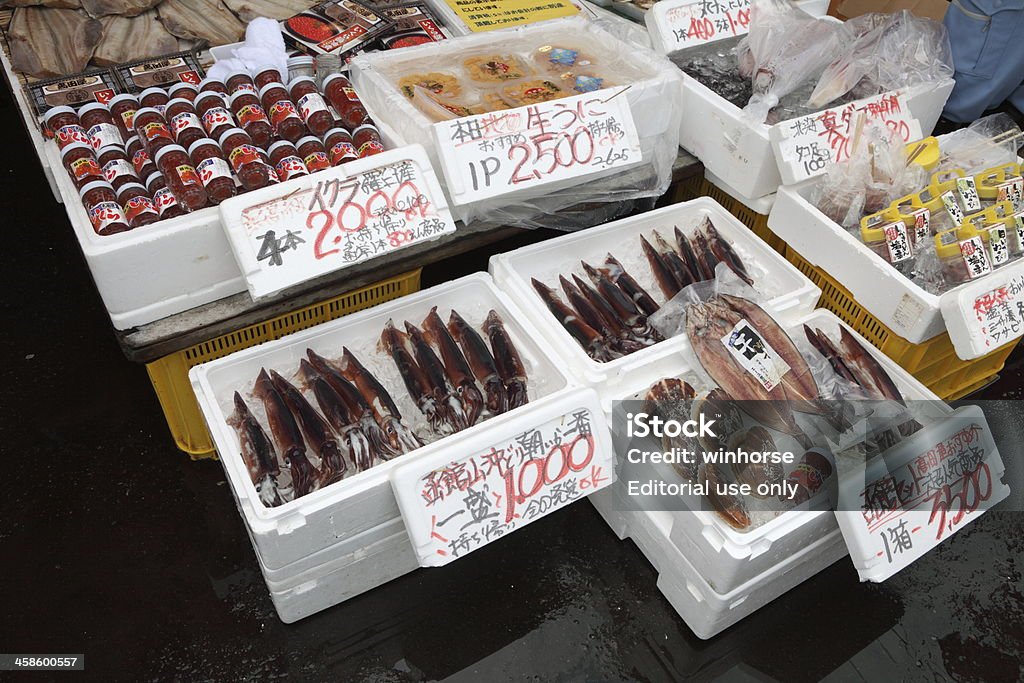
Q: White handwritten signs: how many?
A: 7